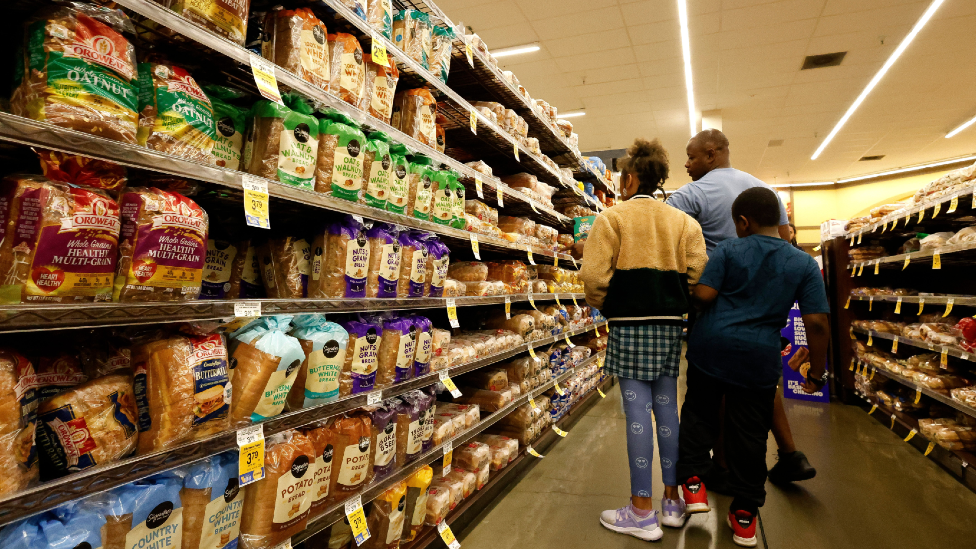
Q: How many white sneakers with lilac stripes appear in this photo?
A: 2